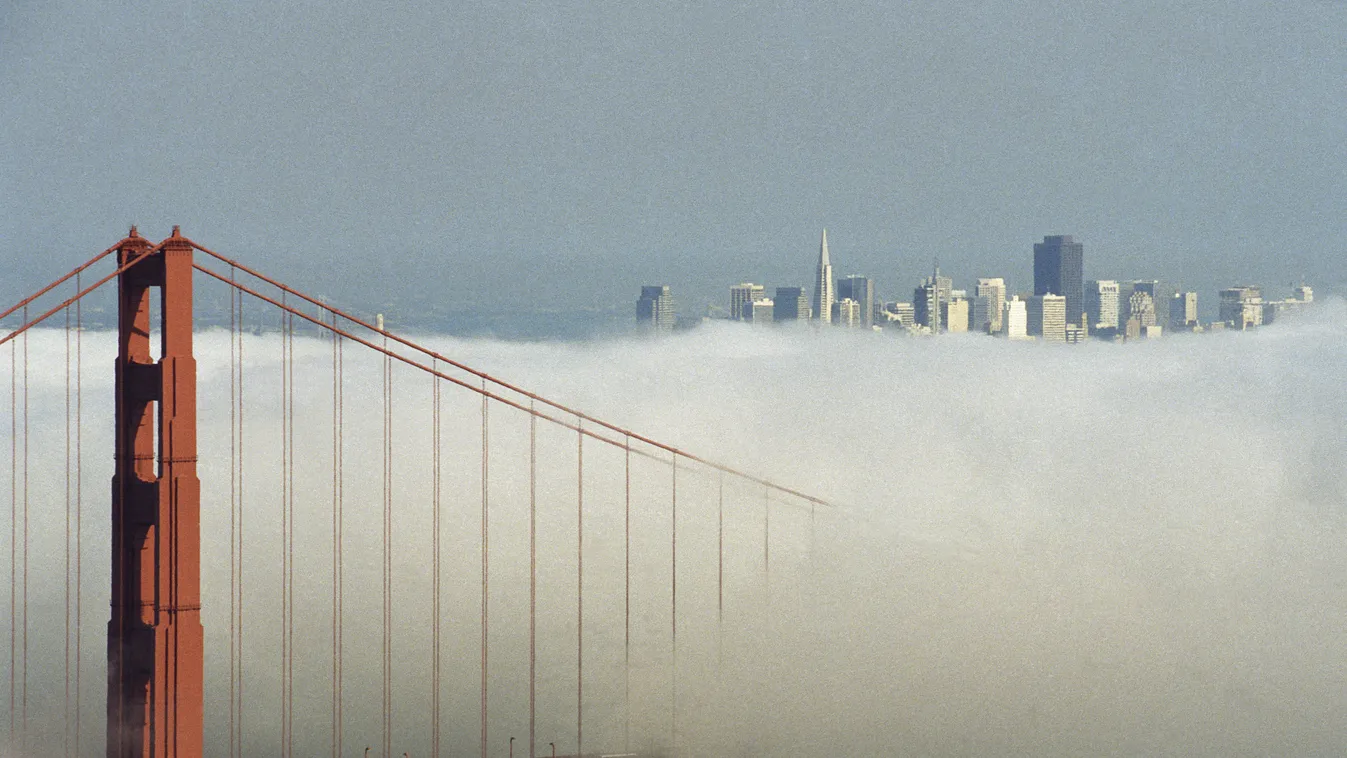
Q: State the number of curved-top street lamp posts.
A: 4